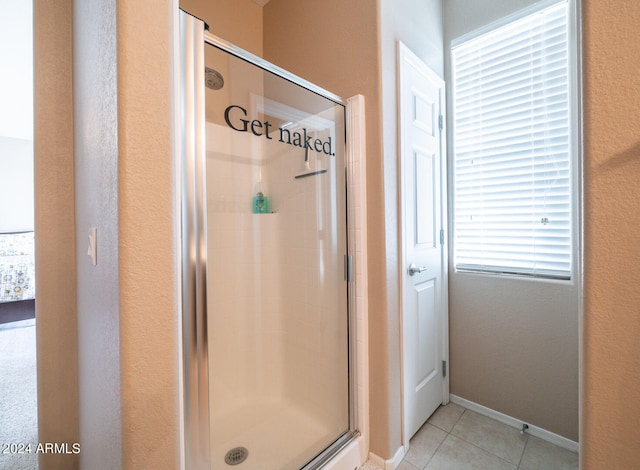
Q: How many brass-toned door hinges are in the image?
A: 0